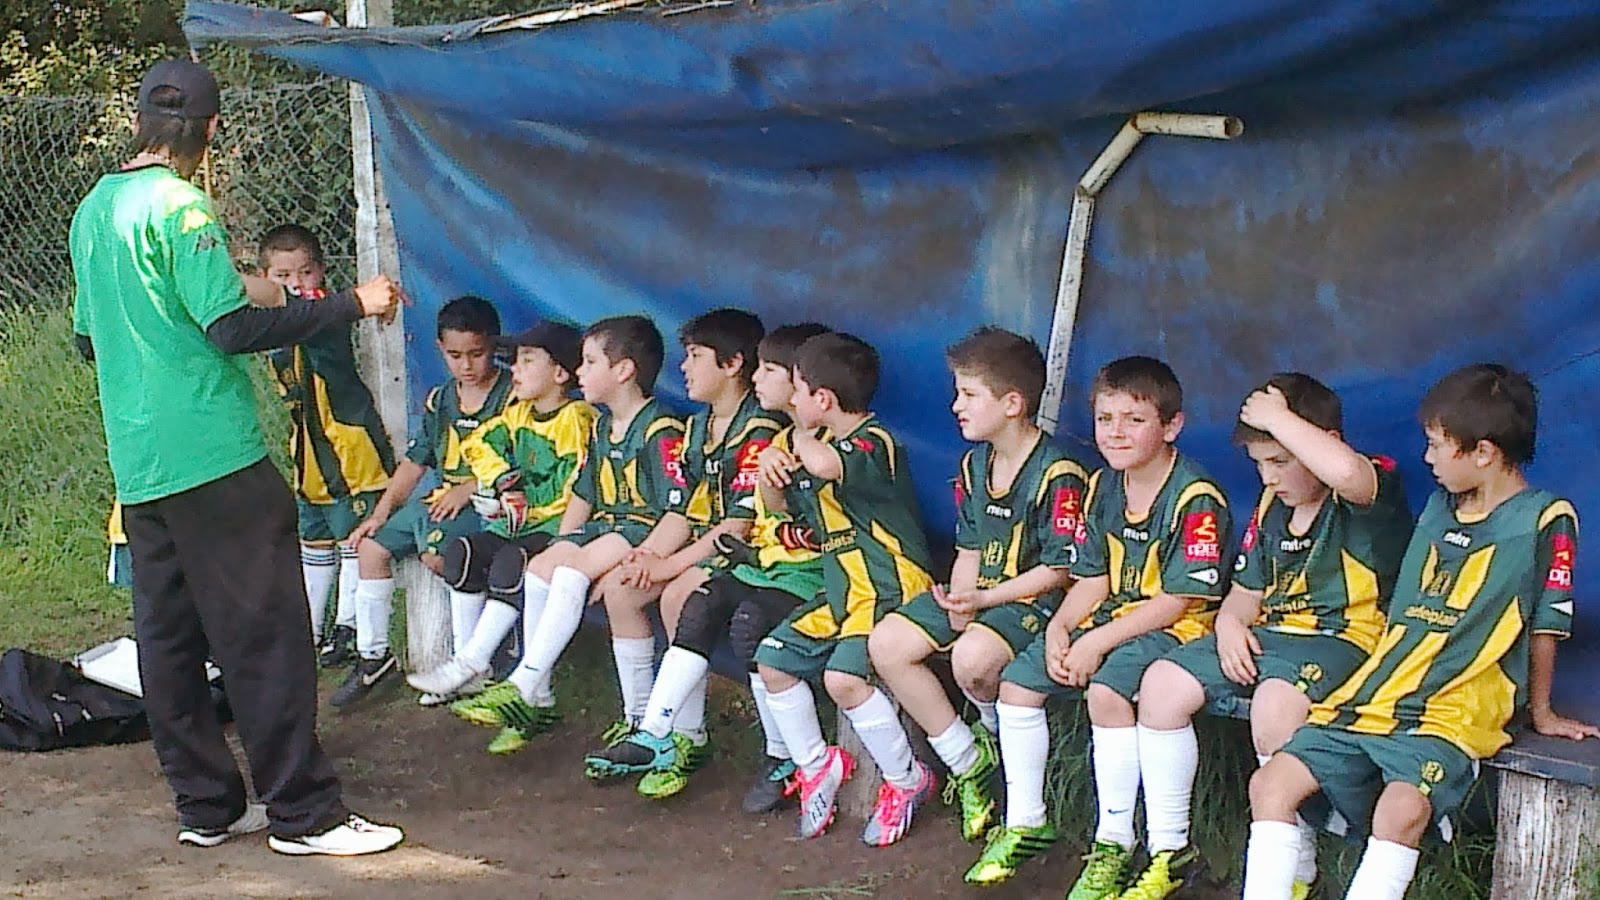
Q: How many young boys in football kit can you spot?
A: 11